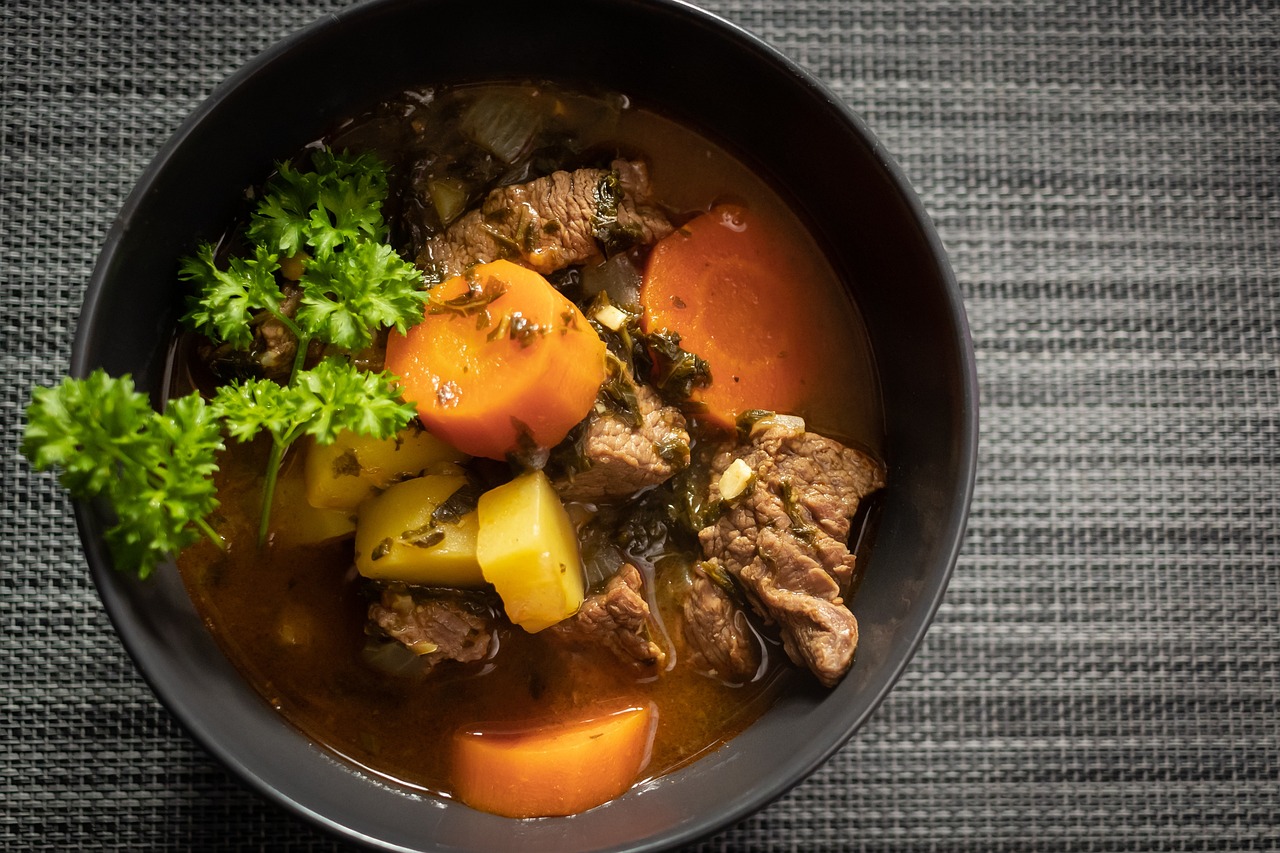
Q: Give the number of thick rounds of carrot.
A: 3